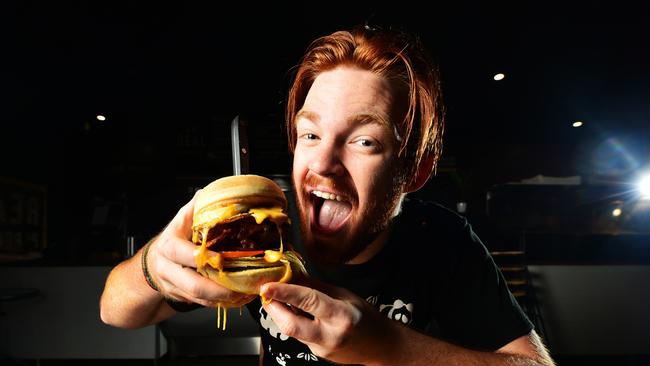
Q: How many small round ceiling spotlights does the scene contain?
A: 3